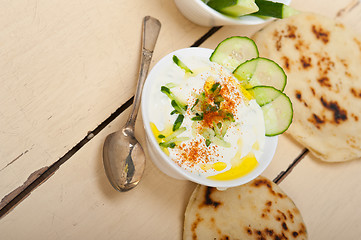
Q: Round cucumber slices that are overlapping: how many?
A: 3